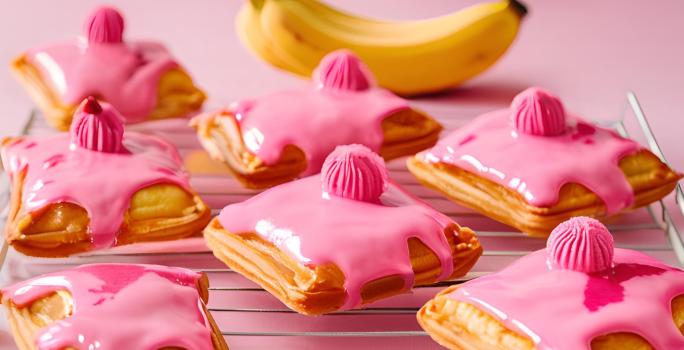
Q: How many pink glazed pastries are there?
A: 7